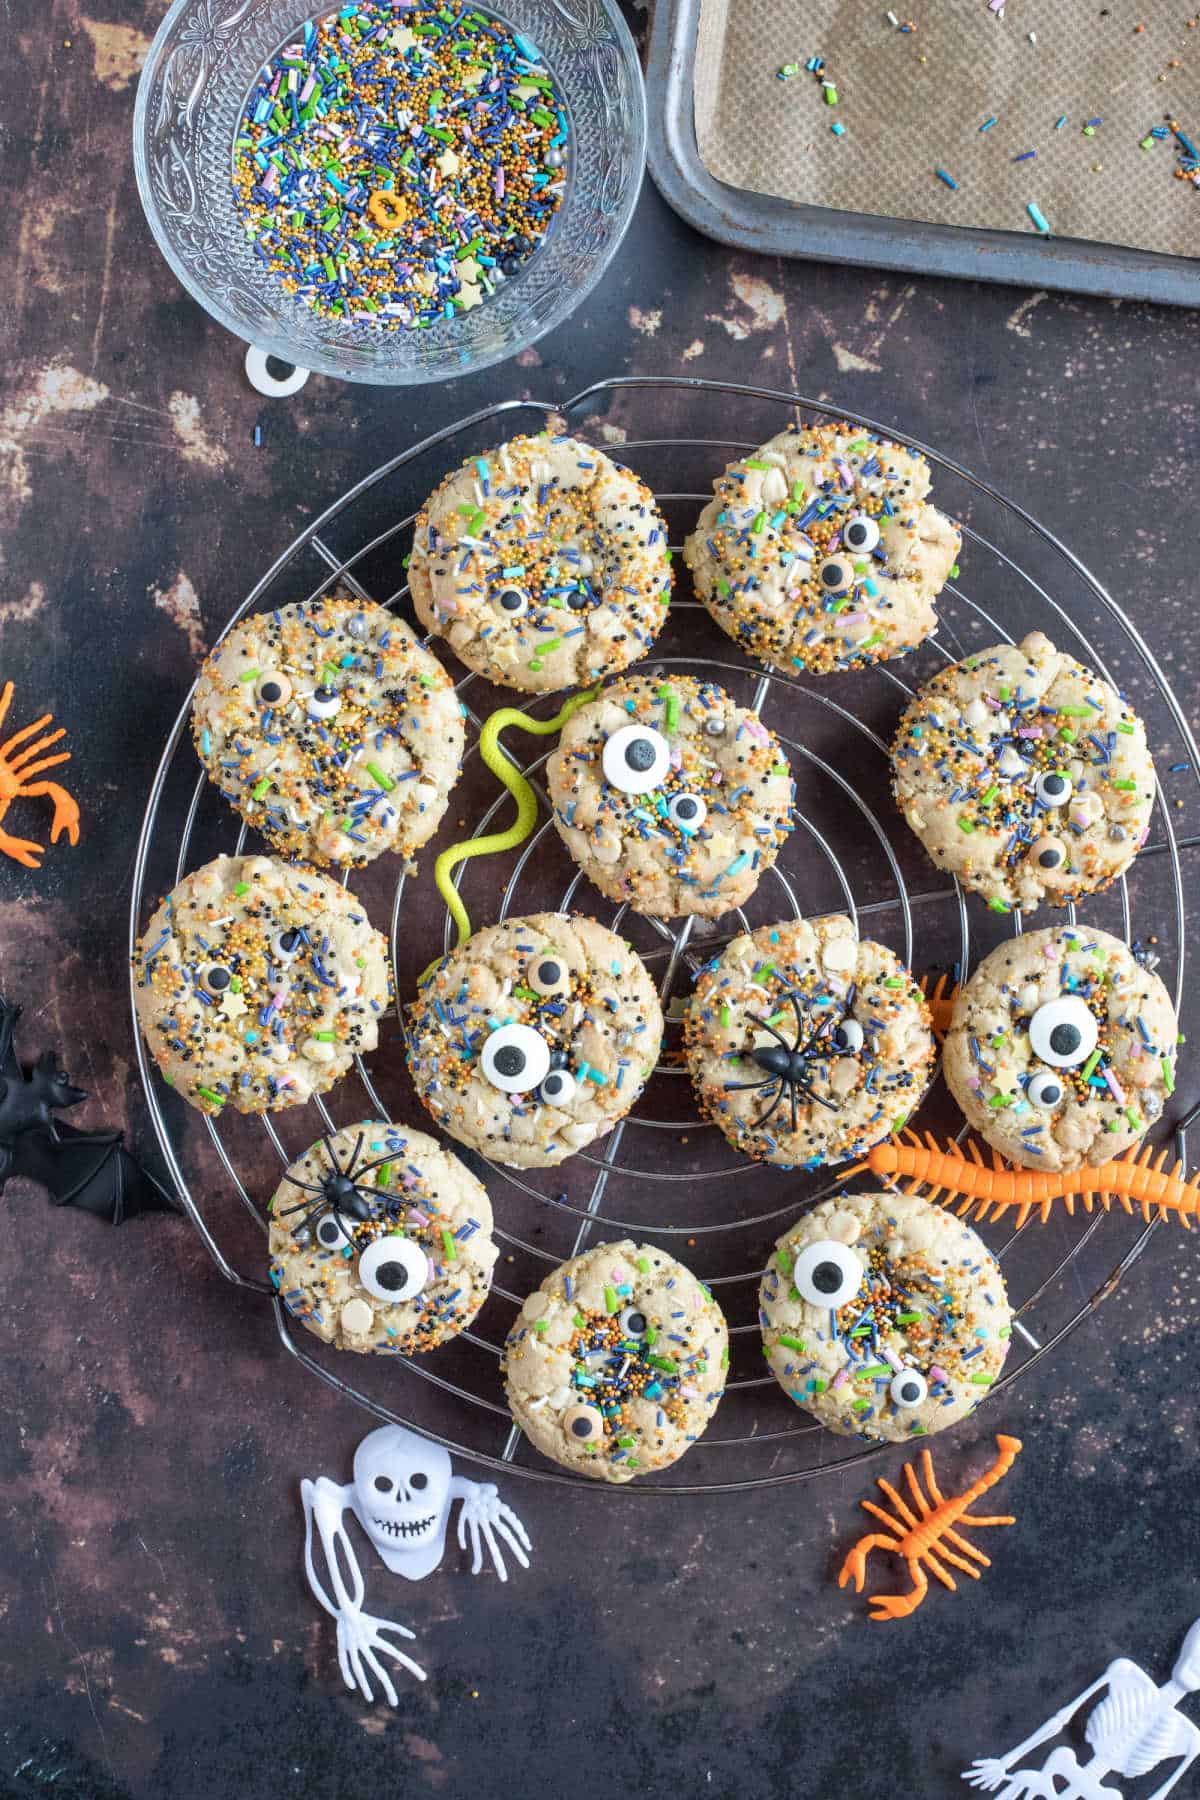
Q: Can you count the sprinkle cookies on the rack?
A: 12